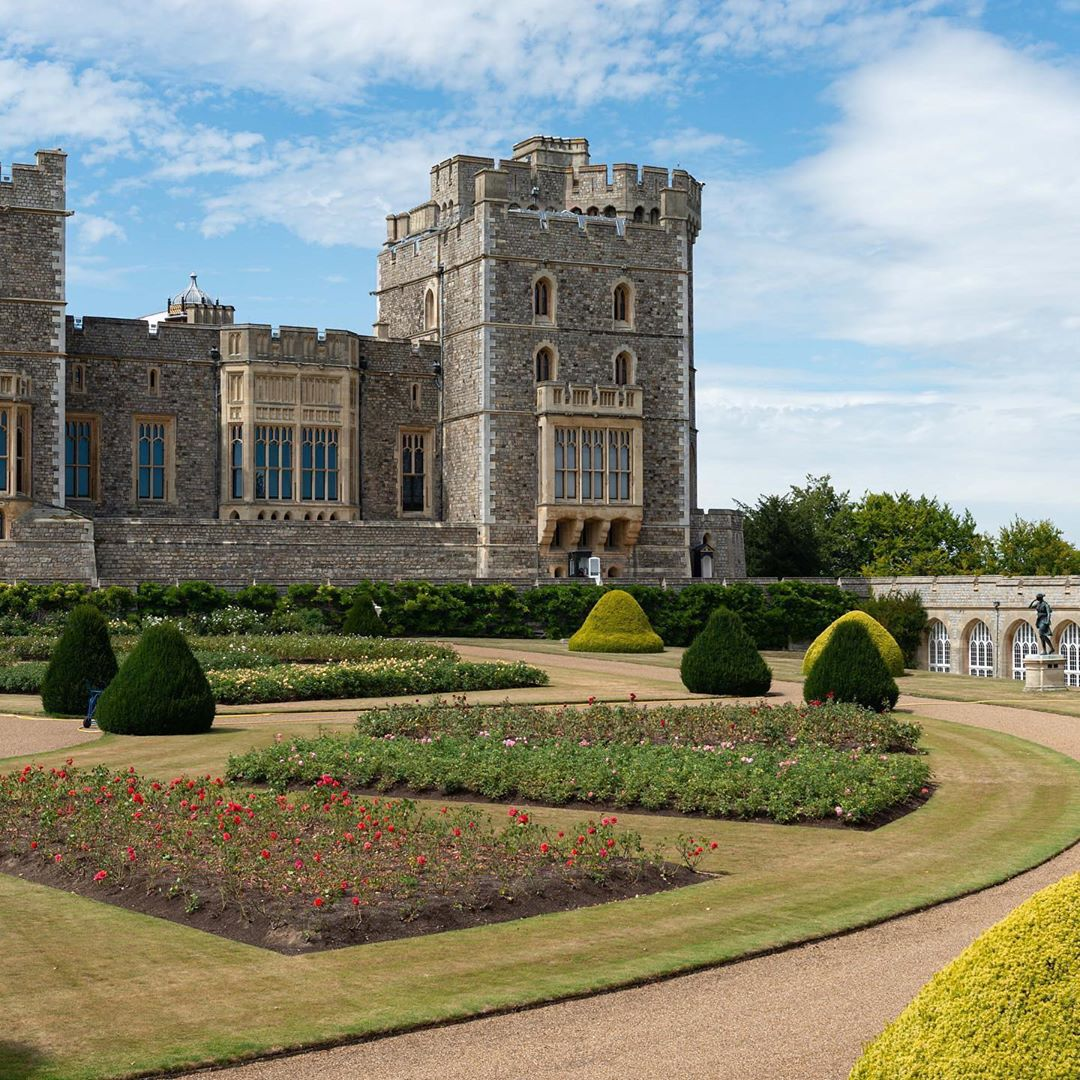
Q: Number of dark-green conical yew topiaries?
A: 5